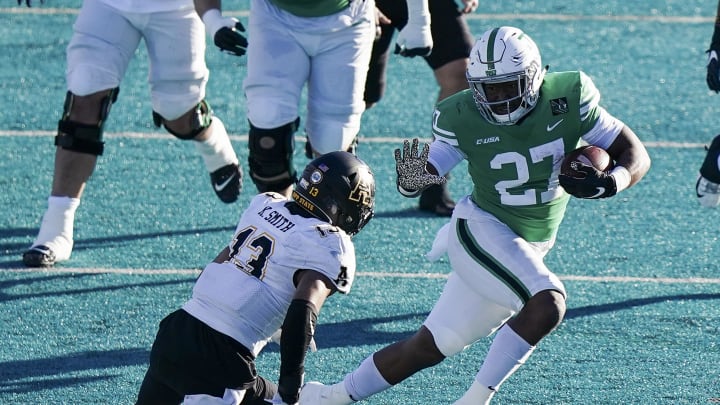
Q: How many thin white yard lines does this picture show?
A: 3